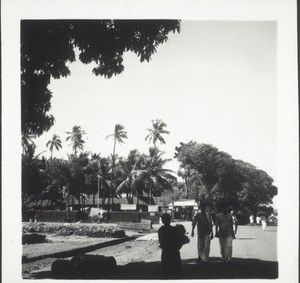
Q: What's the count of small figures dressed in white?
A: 3